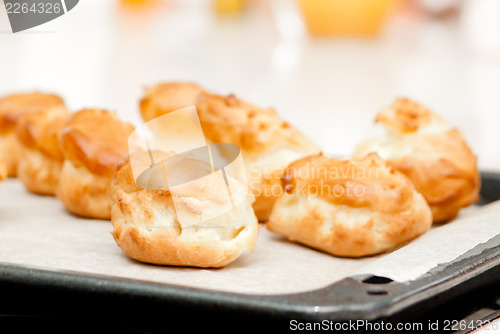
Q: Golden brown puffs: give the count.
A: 8